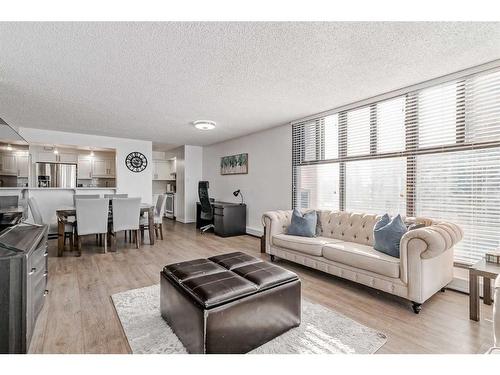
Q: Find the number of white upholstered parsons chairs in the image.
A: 6